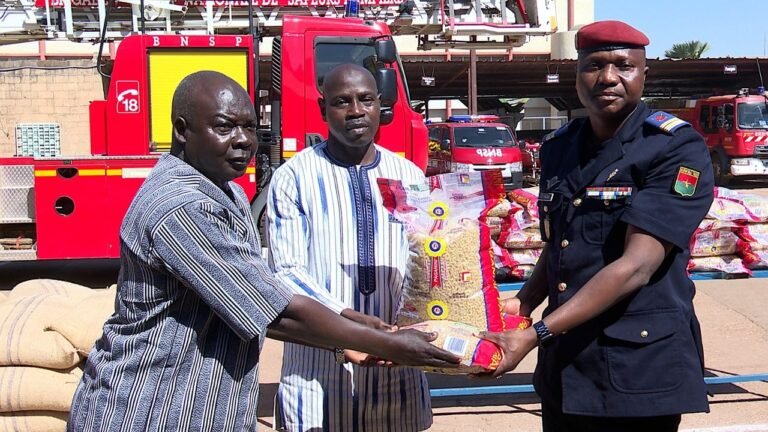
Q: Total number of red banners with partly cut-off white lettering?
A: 1